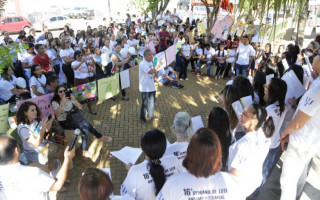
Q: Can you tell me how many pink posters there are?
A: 3